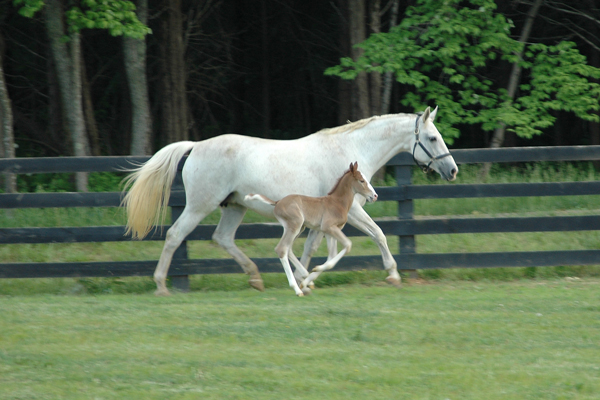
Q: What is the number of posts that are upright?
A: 2